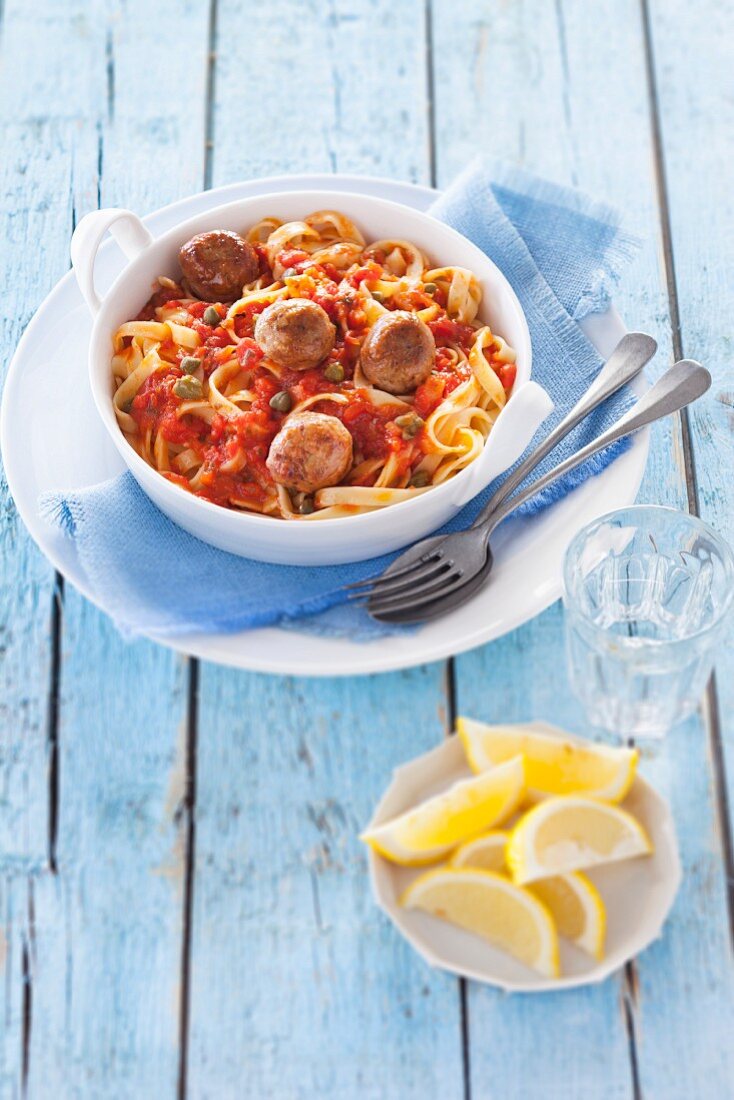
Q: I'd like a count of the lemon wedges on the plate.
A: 5